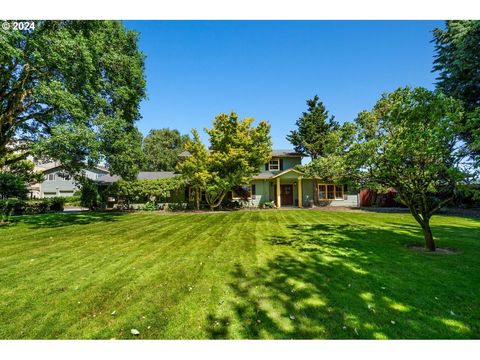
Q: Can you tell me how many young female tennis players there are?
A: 0